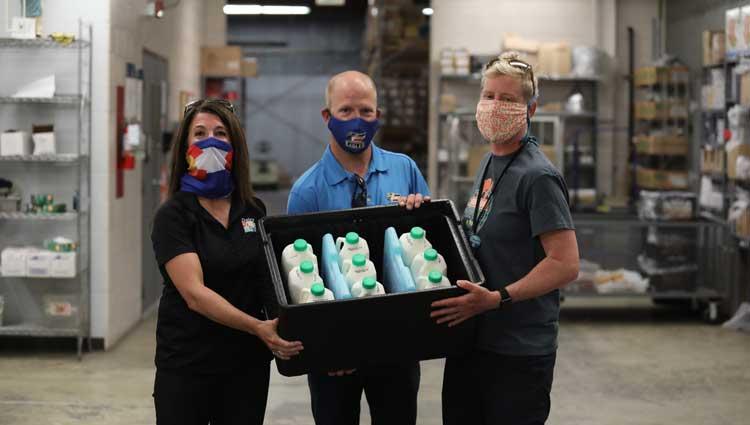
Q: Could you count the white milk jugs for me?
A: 9